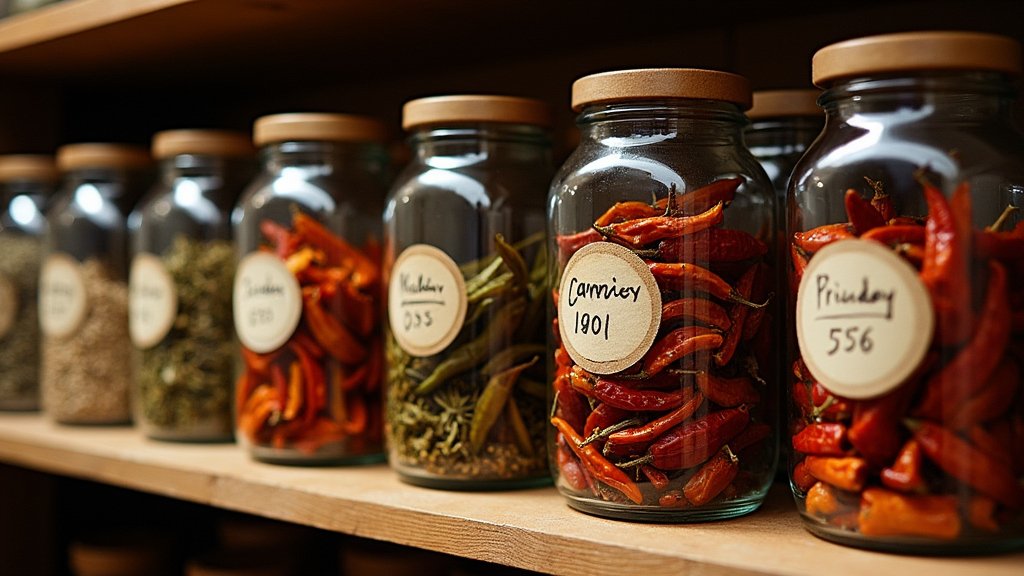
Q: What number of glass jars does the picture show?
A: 8